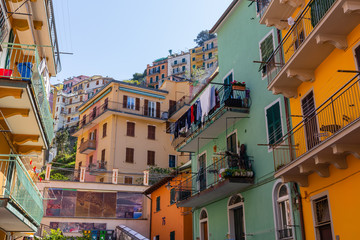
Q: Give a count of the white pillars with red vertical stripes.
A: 4